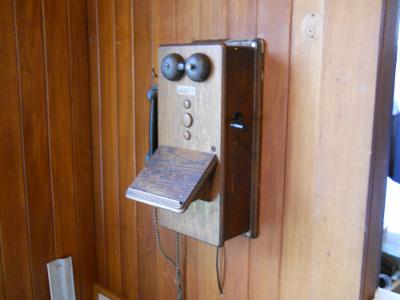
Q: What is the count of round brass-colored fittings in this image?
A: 3